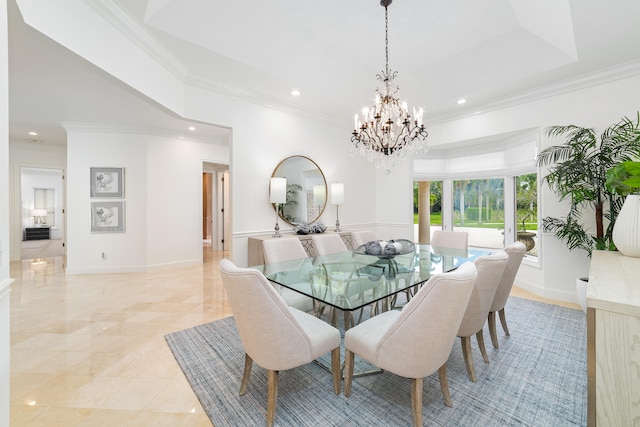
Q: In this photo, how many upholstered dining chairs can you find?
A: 8